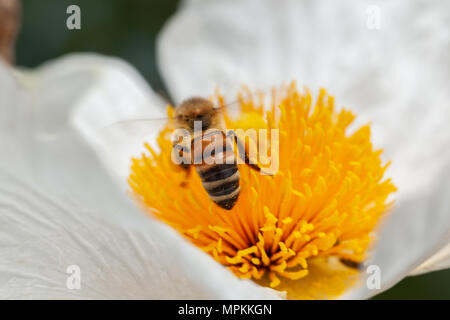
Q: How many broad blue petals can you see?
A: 0